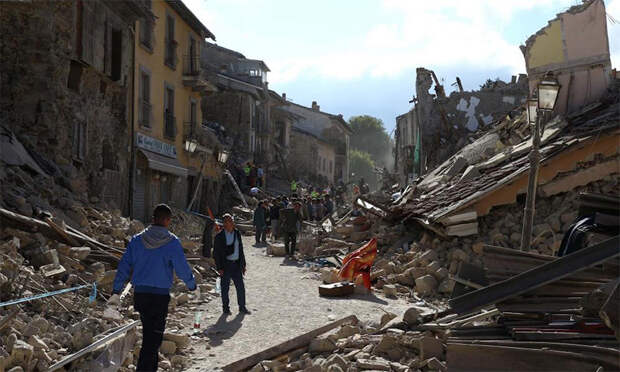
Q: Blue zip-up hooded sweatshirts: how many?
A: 1